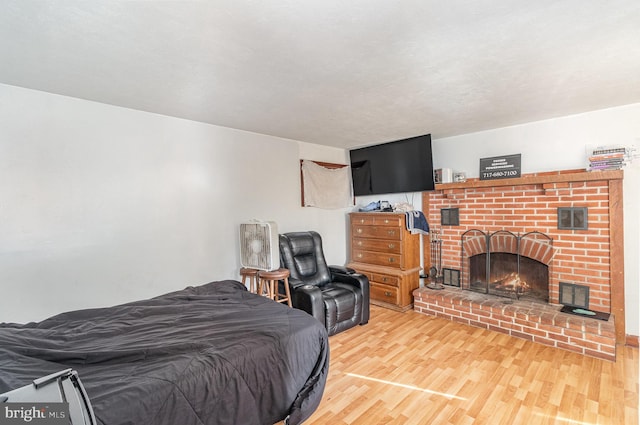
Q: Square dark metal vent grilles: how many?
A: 4